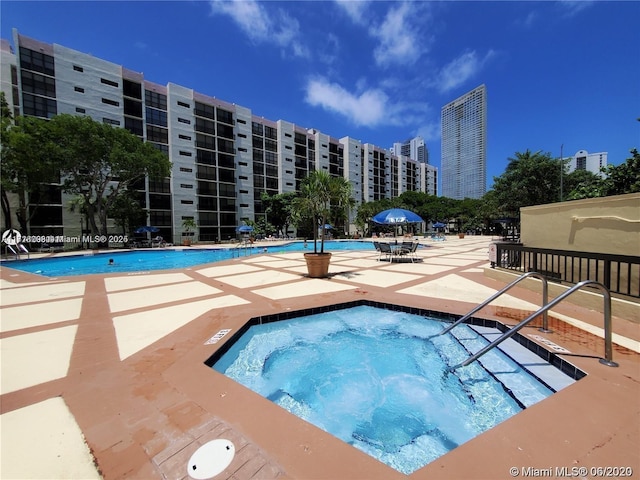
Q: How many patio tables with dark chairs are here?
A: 1